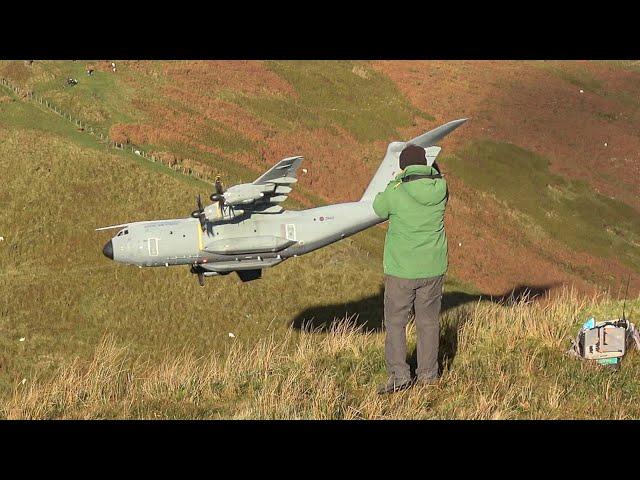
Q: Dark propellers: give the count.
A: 3